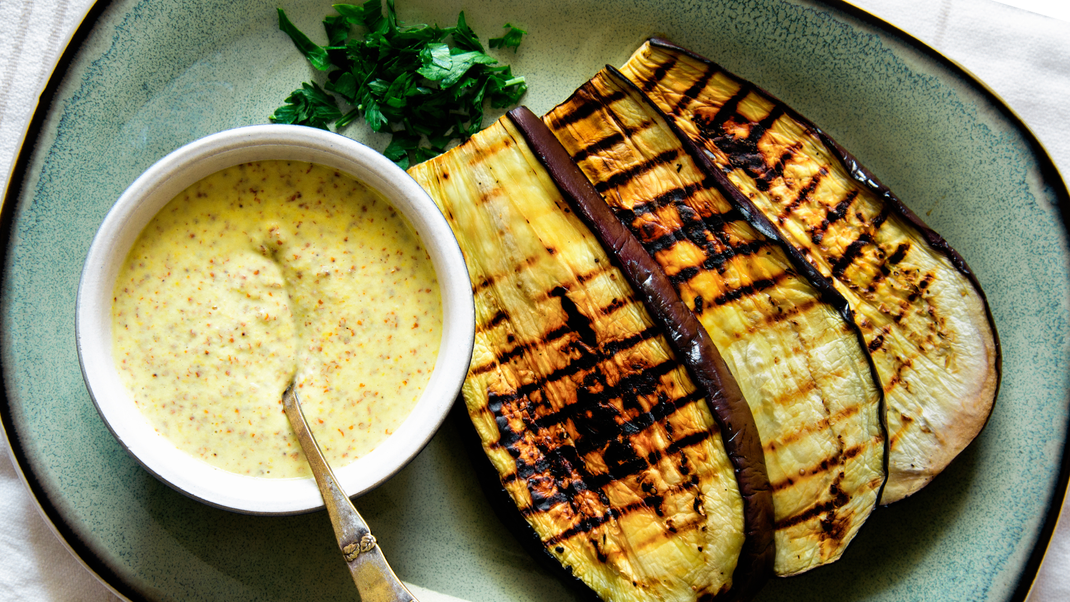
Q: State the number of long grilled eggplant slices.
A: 3